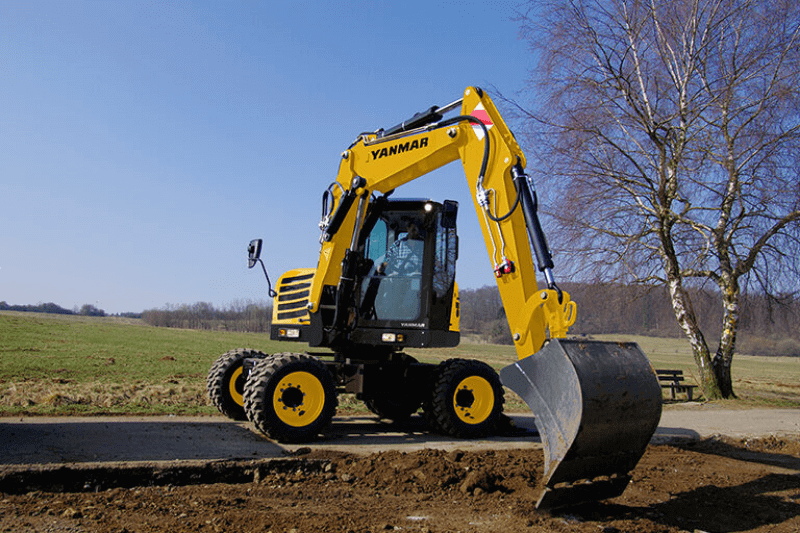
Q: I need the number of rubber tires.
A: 4